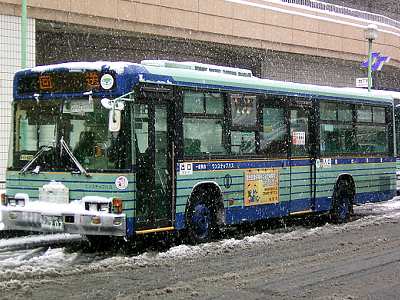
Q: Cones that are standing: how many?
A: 0